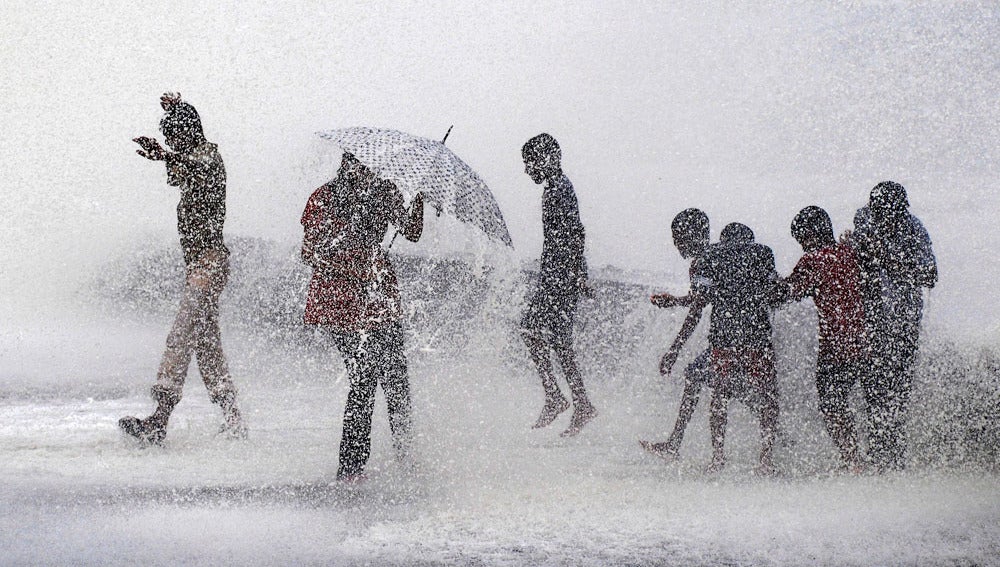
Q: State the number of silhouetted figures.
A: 7